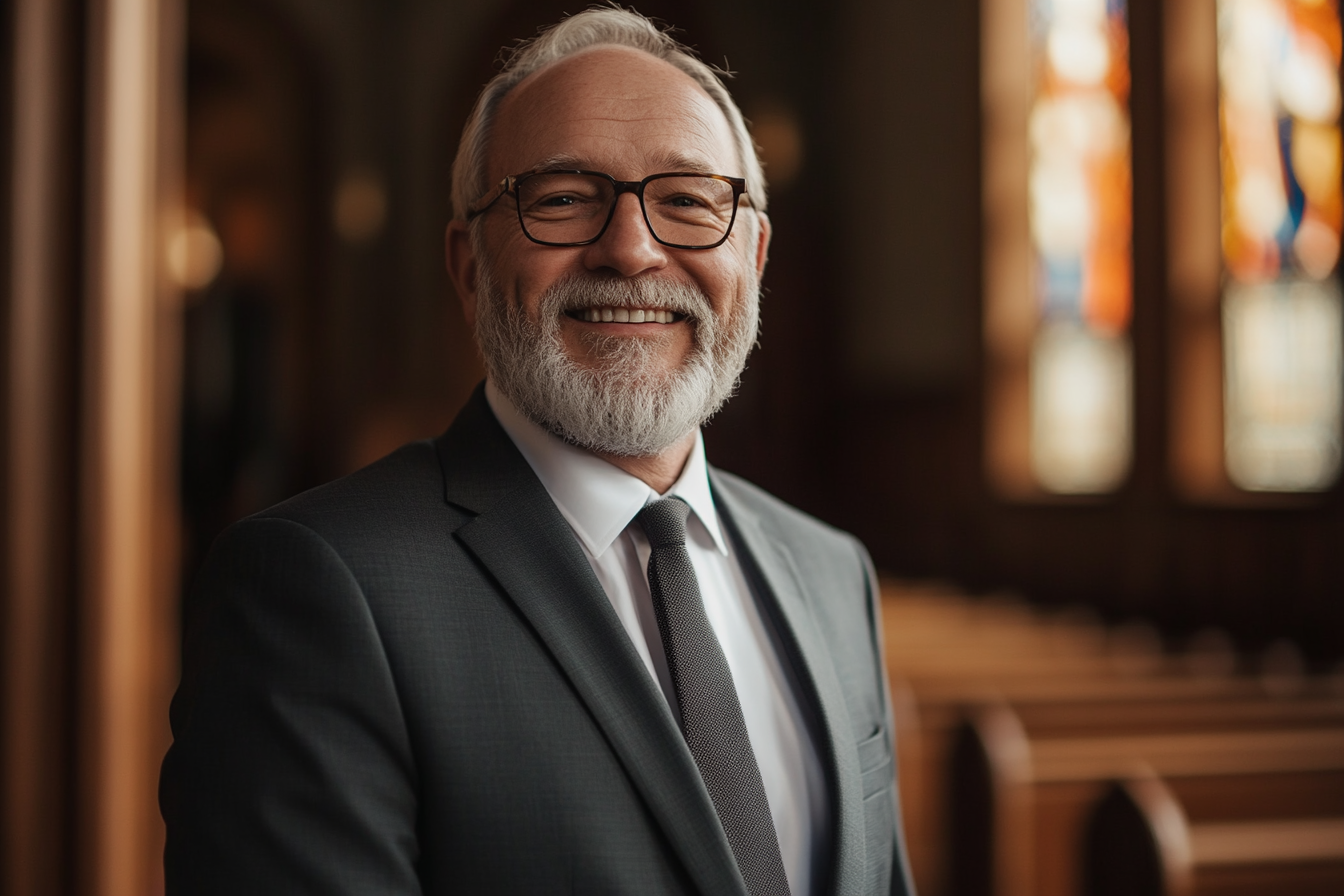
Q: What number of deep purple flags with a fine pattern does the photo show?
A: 0